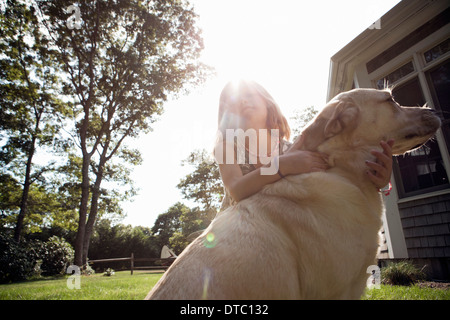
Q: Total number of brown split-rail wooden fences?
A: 1